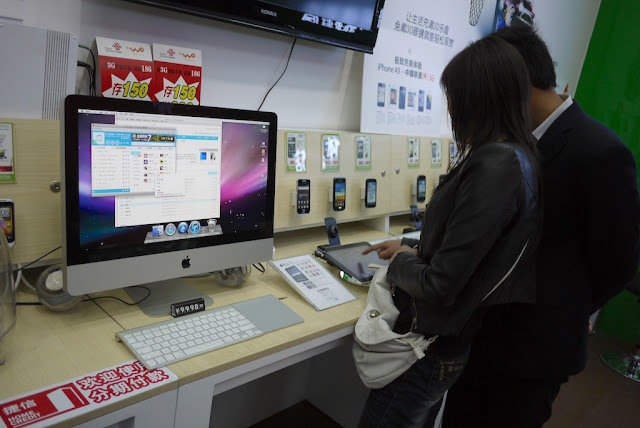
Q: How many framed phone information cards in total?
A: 7